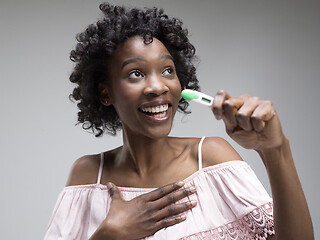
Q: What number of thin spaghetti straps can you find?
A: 2